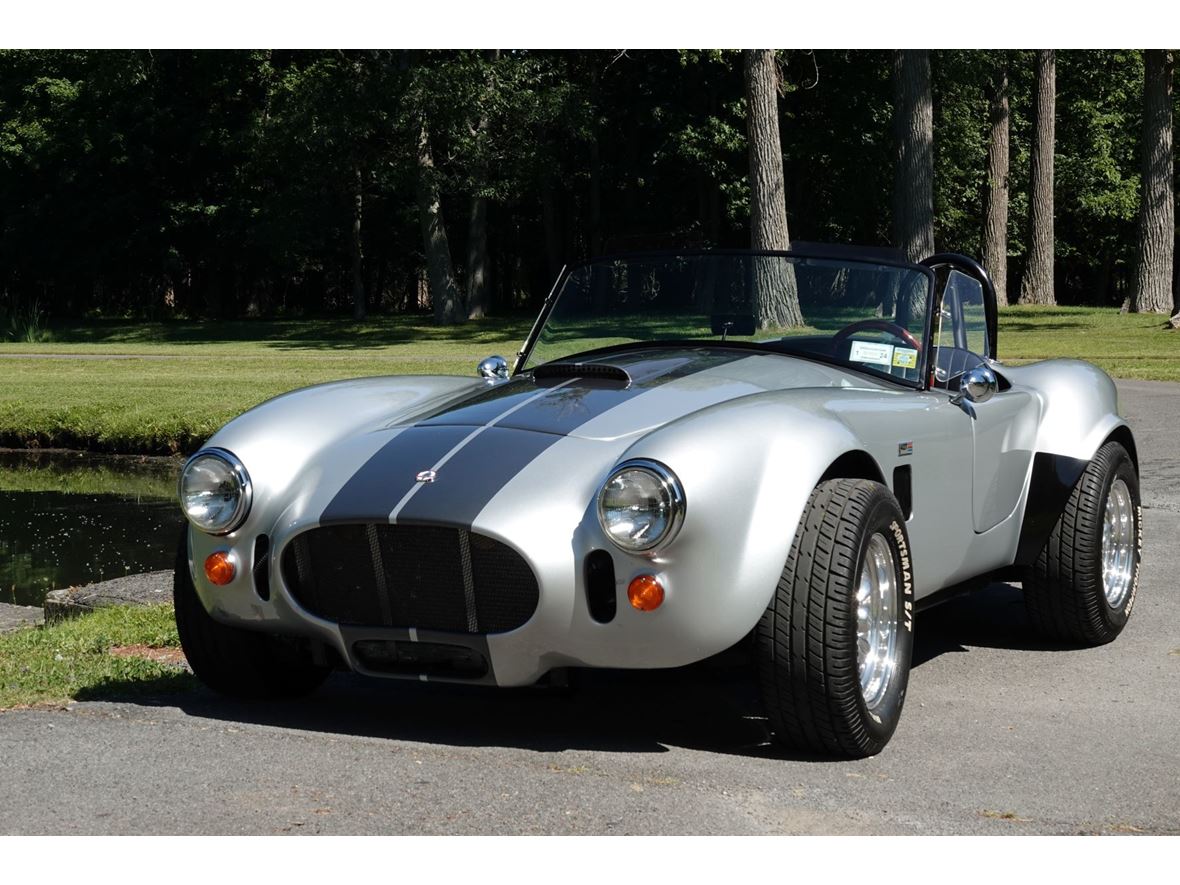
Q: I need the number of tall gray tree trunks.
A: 5